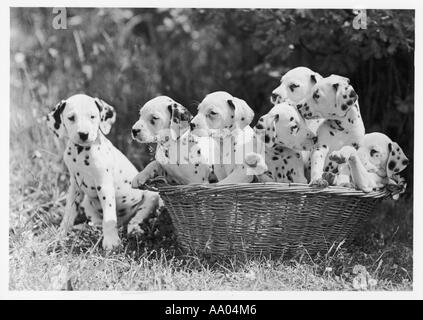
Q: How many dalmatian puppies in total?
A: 7